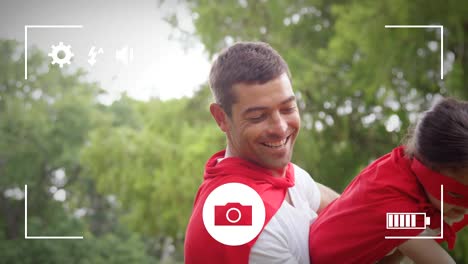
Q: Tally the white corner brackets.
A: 4